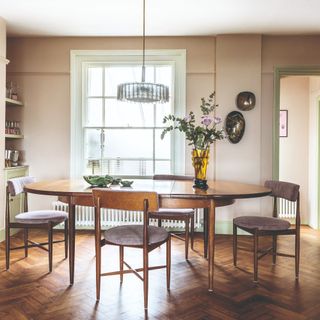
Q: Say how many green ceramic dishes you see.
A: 3